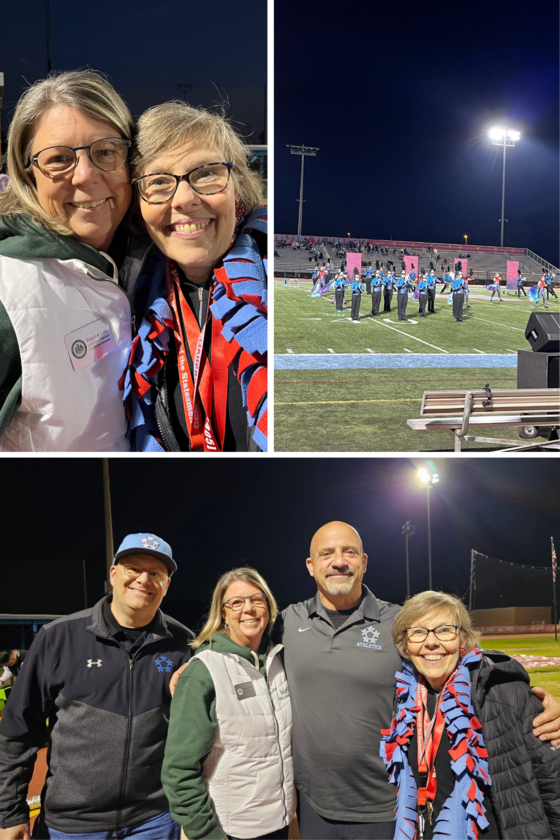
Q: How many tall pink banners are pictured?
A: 4